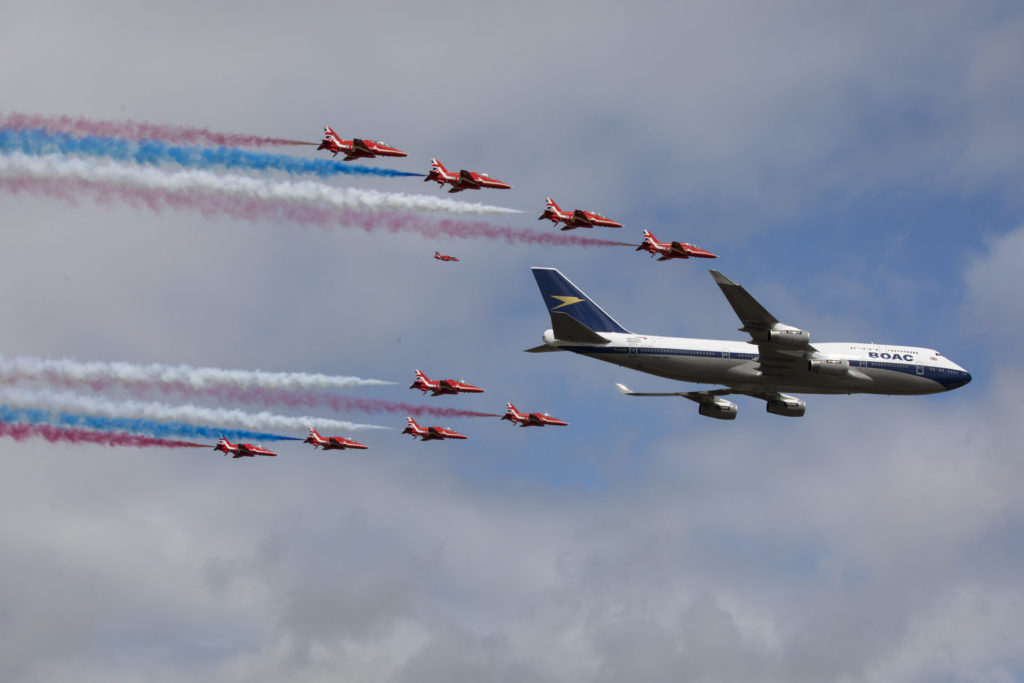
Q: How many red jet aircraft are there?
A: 10